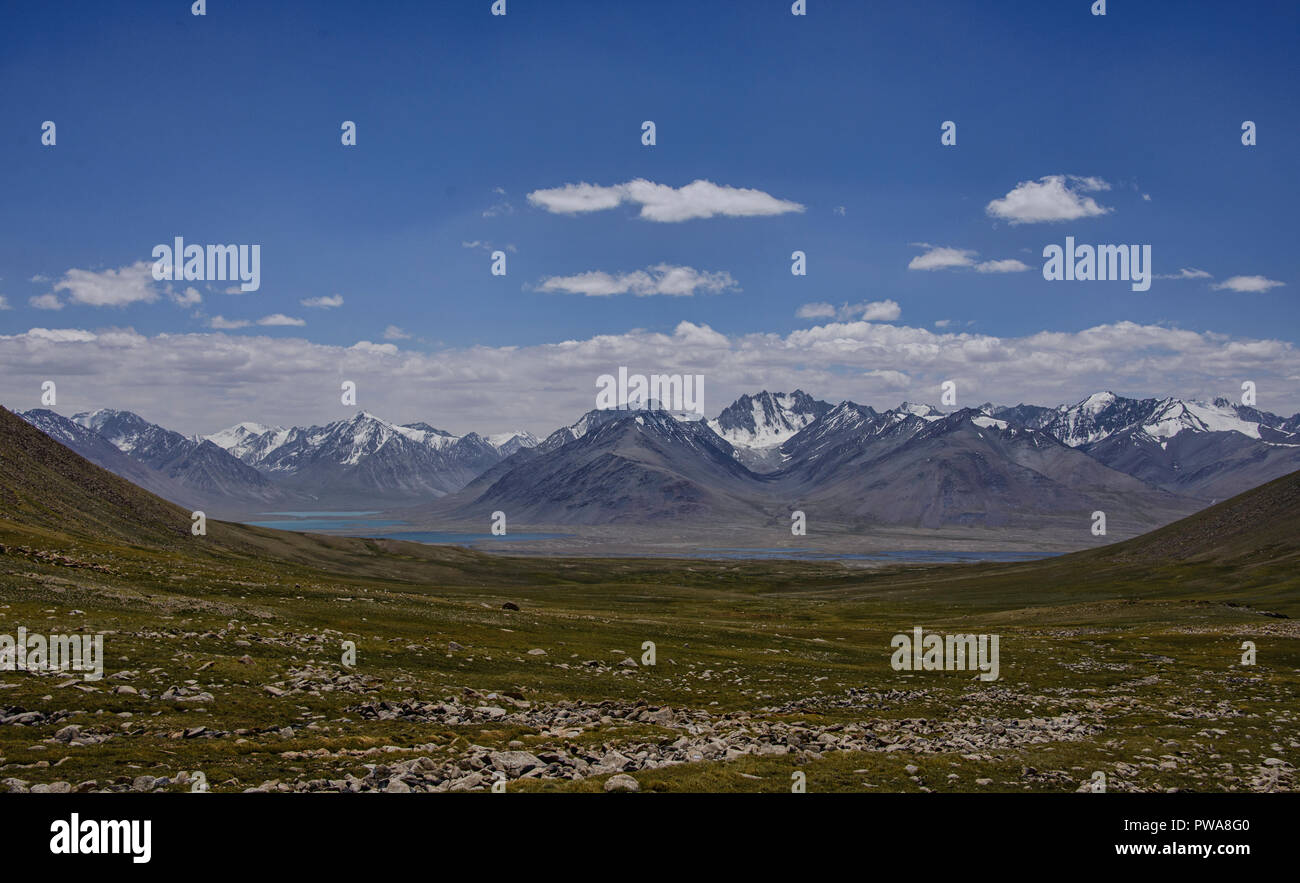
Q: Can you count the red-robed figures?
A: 0